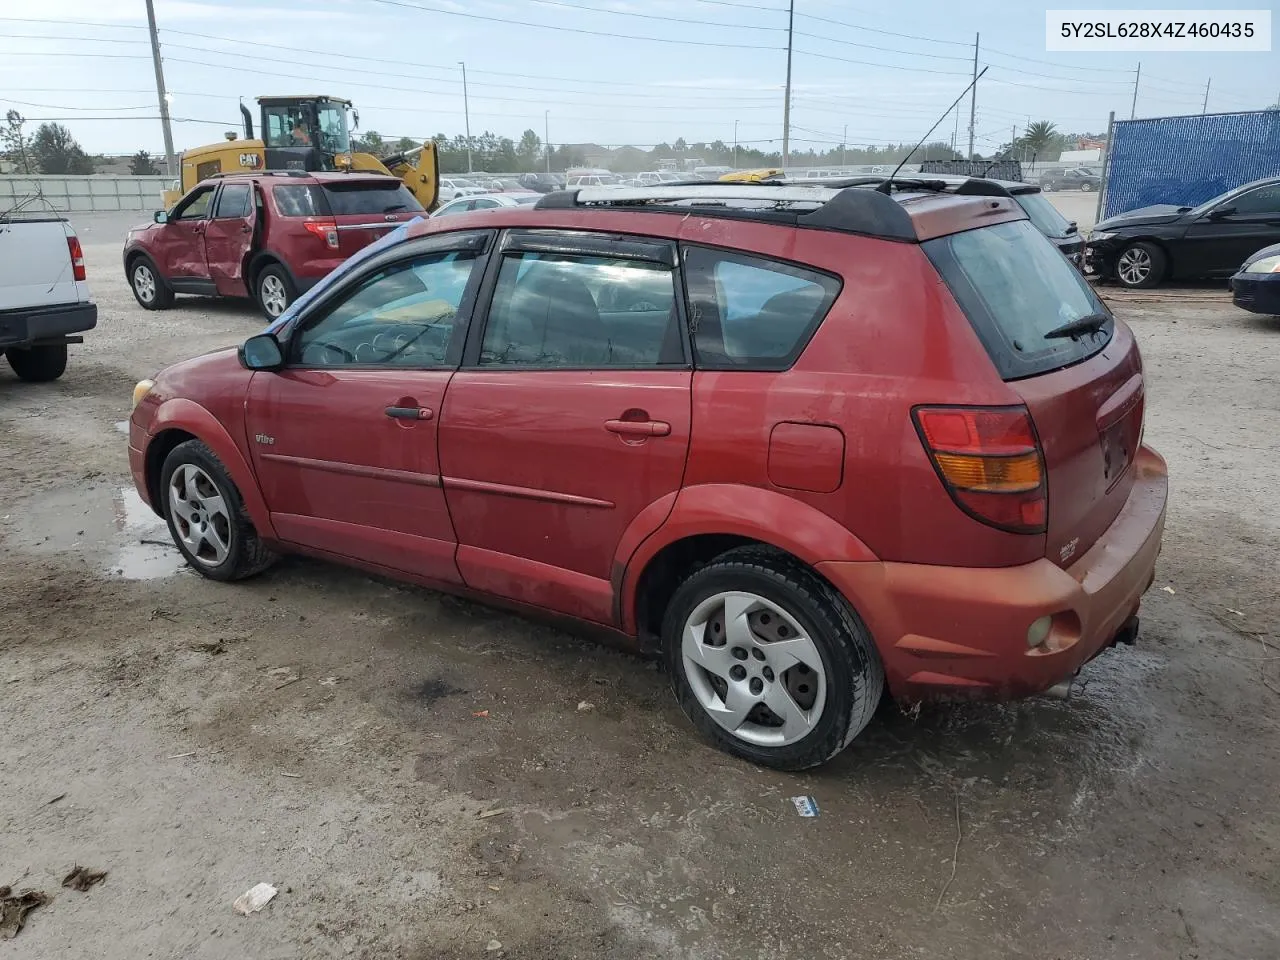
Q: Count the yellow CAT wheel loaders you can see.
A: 1